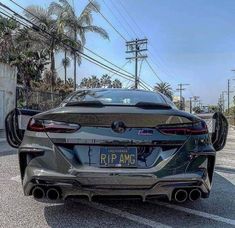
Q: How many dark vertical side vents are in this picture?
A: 2